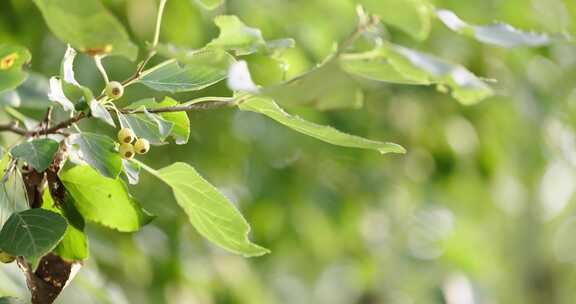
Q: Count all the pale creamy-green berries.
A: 4